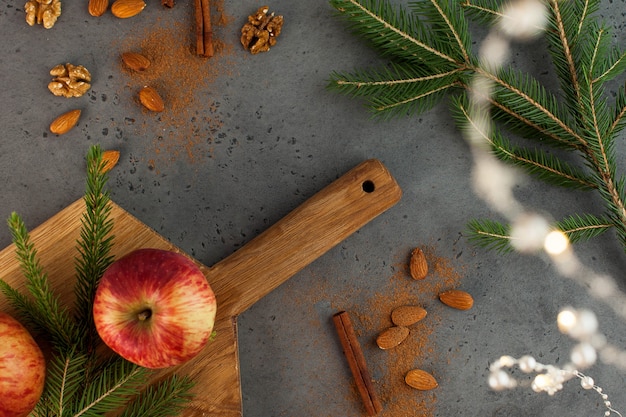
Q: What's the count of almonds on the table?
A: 11